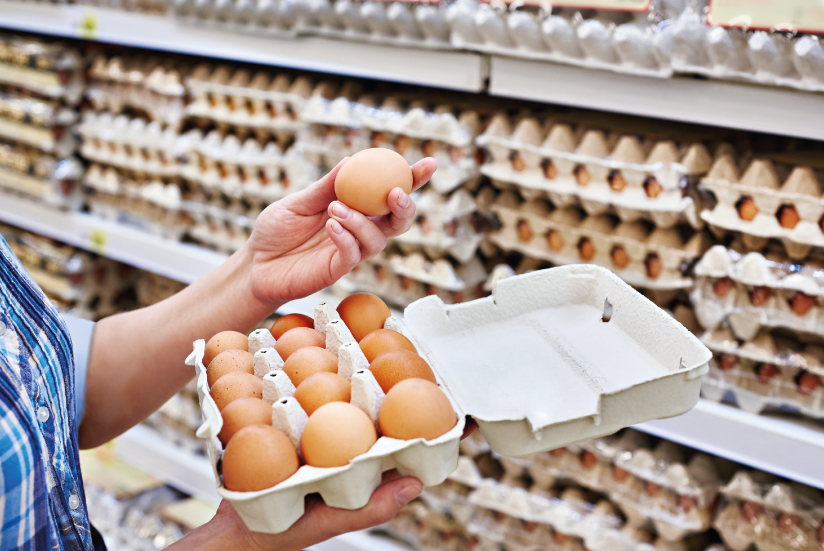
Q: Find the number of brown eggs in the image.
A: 15